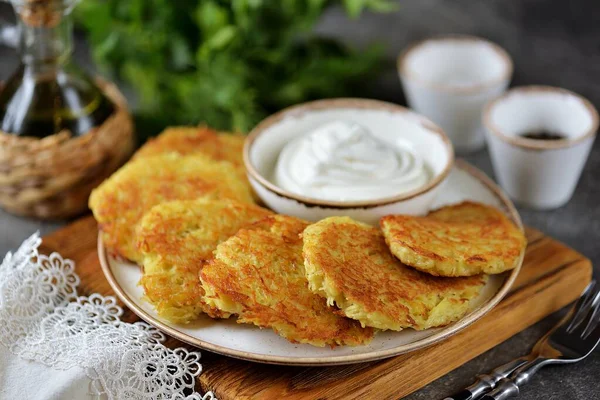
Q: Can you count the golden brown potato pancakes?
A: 6